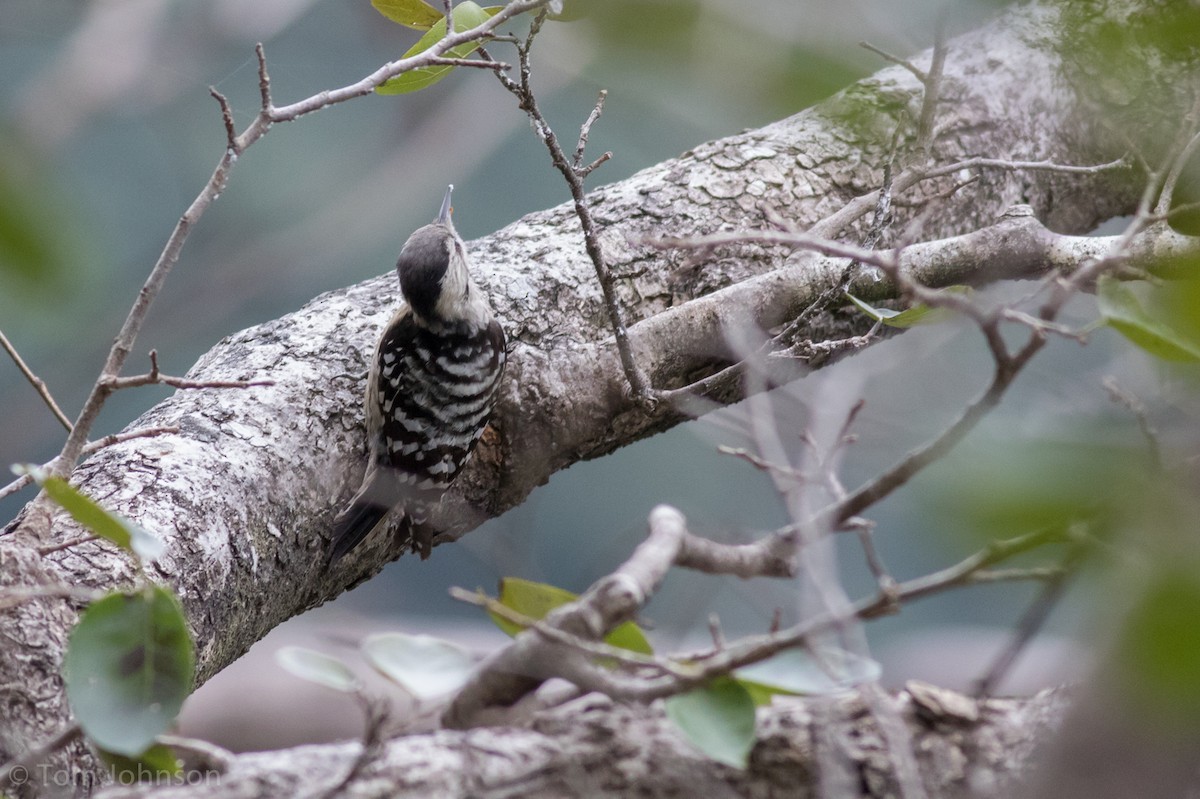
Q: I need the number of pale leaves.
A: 3